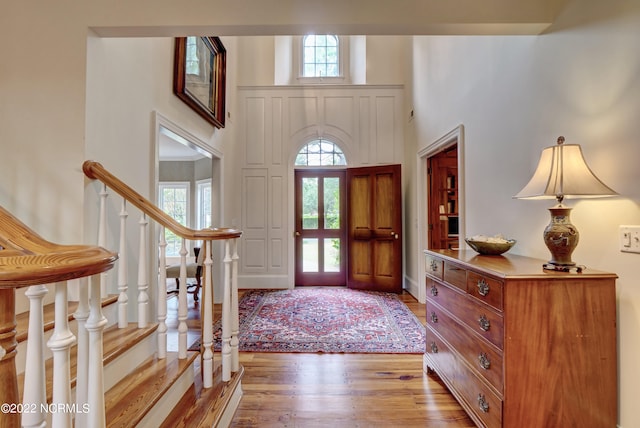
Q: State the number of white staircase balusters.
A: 12